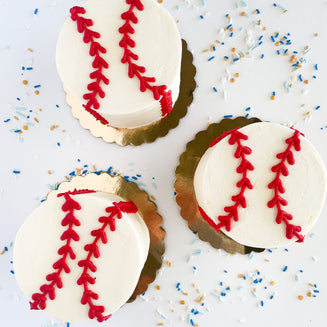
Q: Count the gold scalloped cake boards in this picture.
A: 3